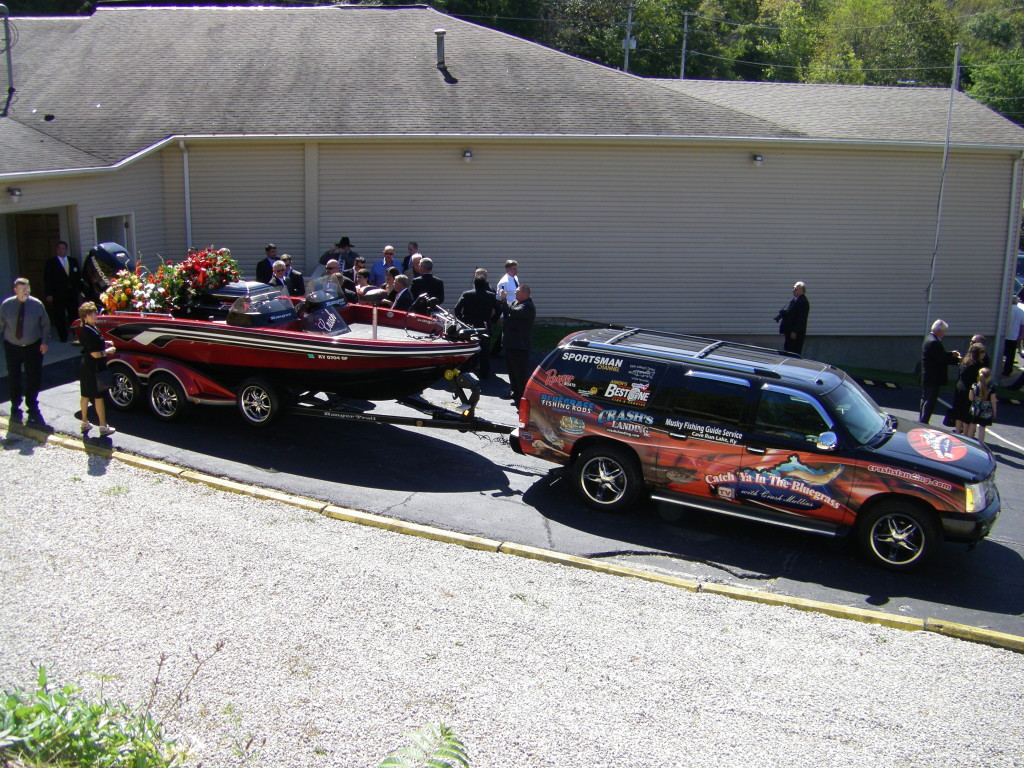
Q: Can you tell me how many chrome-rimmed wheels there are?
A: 5